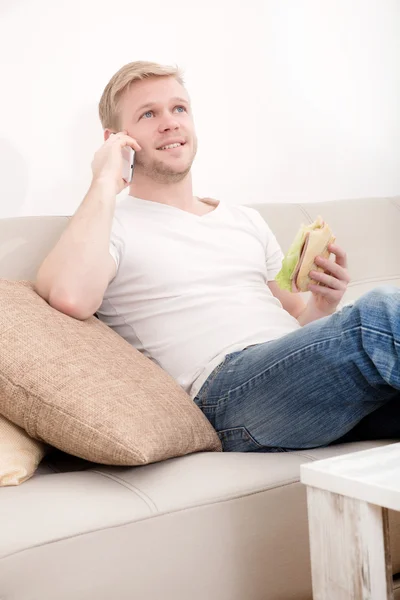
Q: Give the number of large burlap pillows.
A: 1